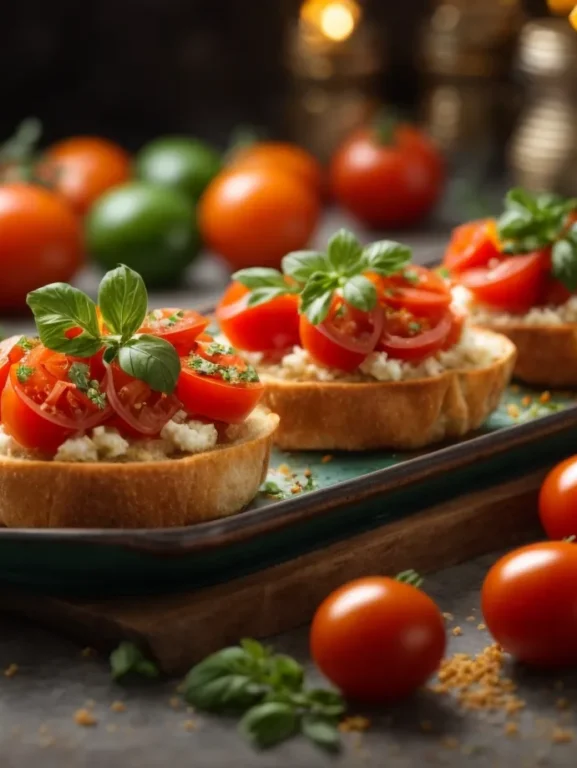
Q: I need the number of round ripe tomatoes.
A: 8